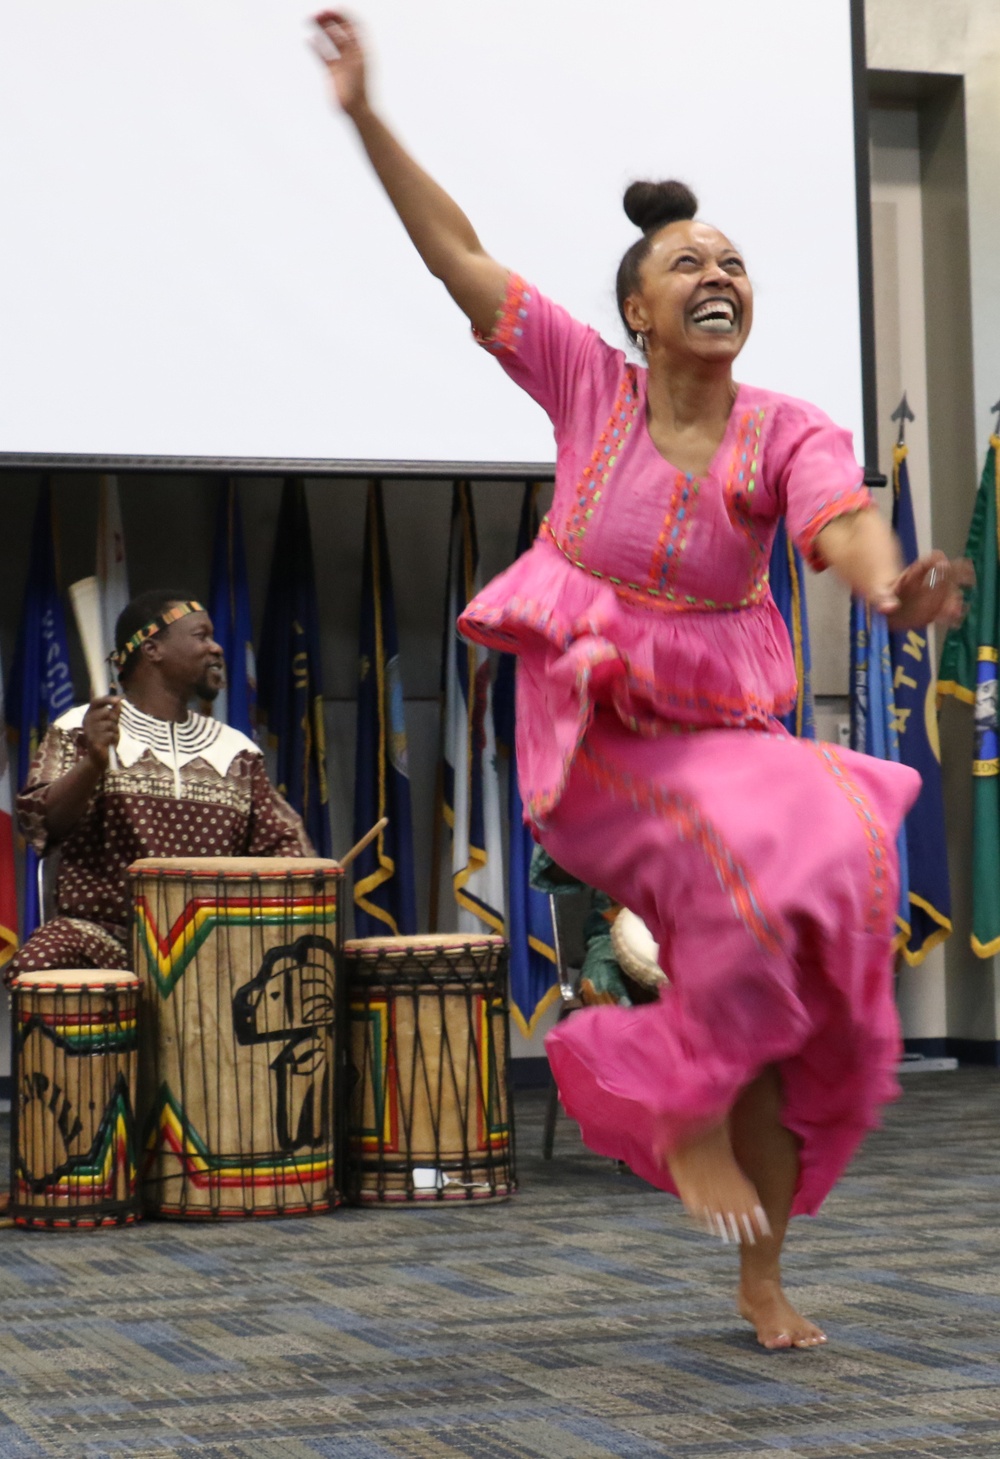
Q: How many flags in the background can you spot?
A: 12